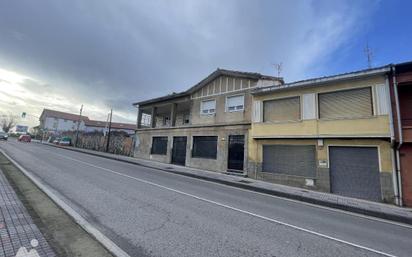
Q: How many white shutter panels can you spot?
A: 3